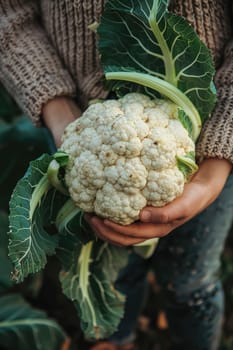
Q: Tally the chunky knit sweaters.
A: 1